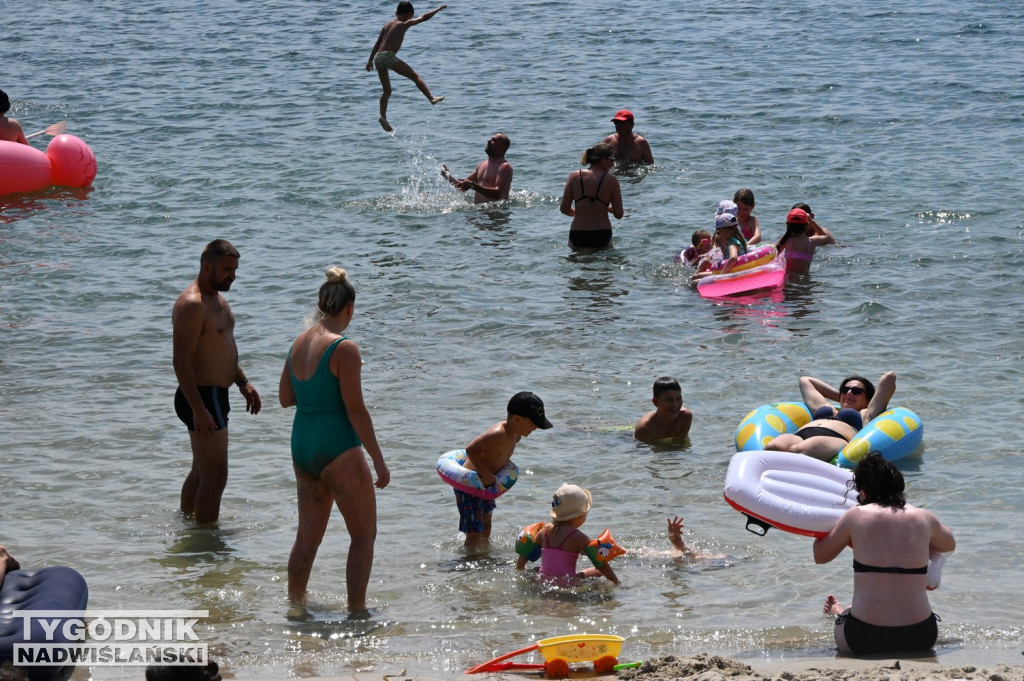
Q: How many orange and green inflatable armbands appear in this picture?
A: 2